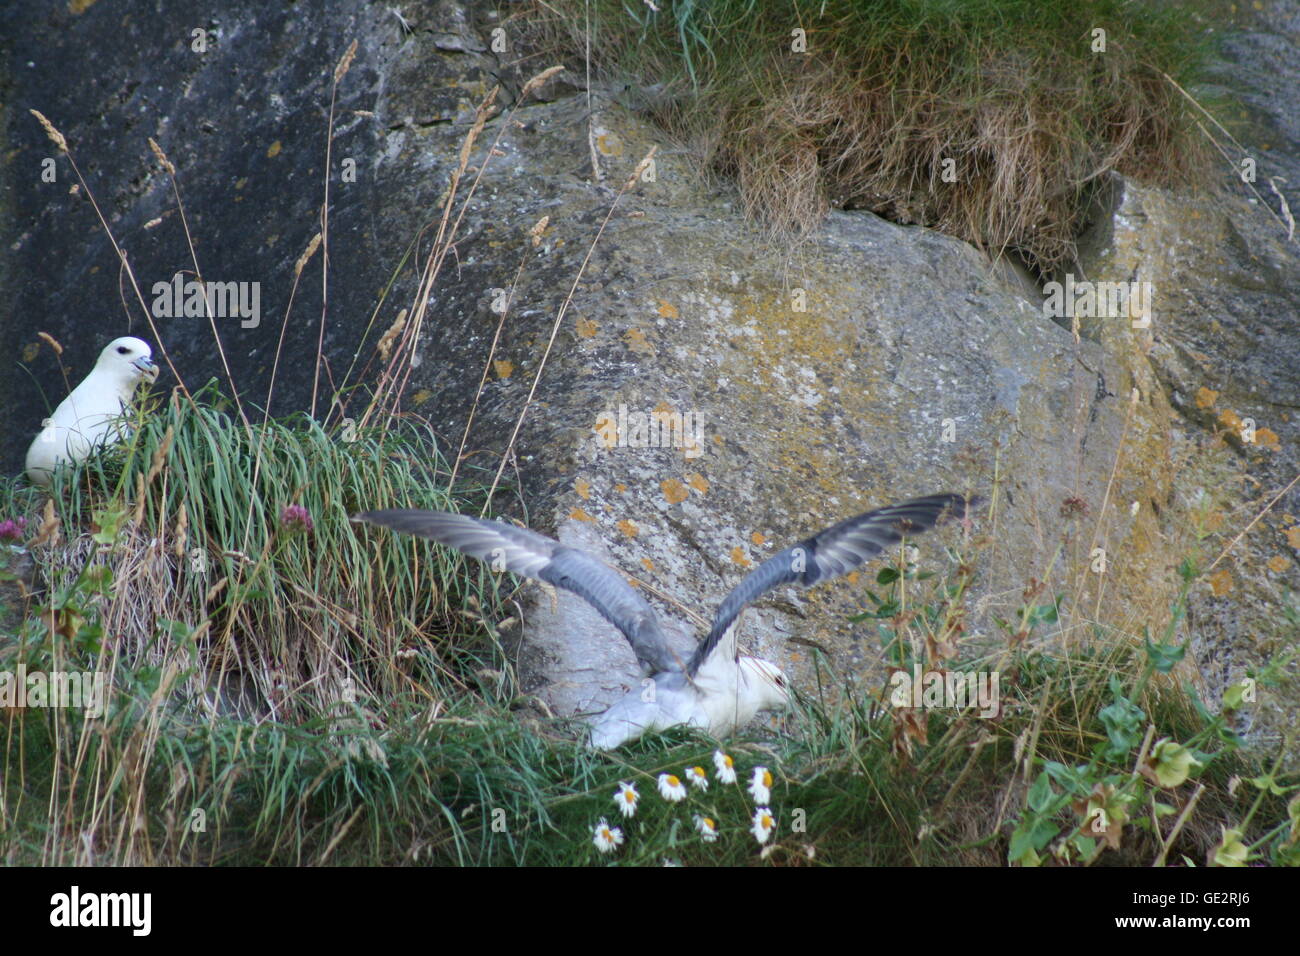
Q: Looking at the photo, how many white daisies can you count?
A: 8